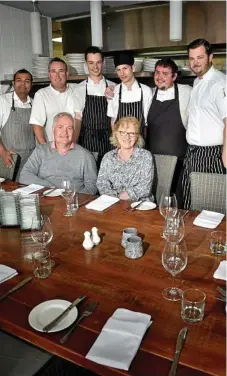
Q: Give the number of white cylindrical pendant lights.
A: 3